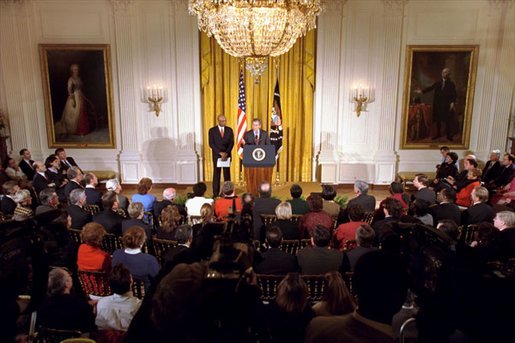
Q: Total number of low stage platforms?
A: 1